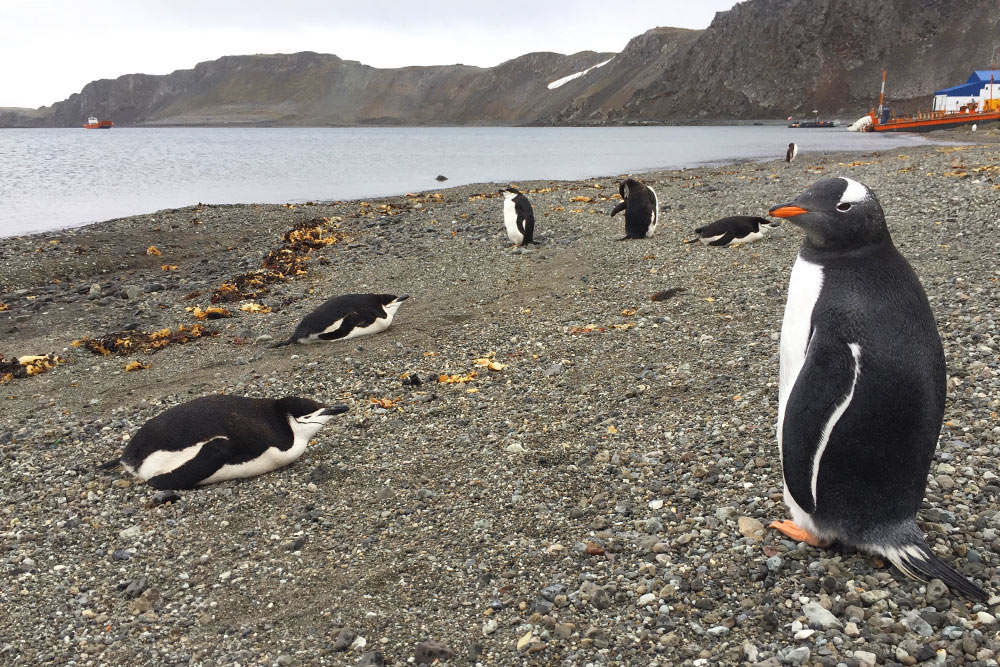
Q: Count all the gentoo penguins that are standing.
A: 1